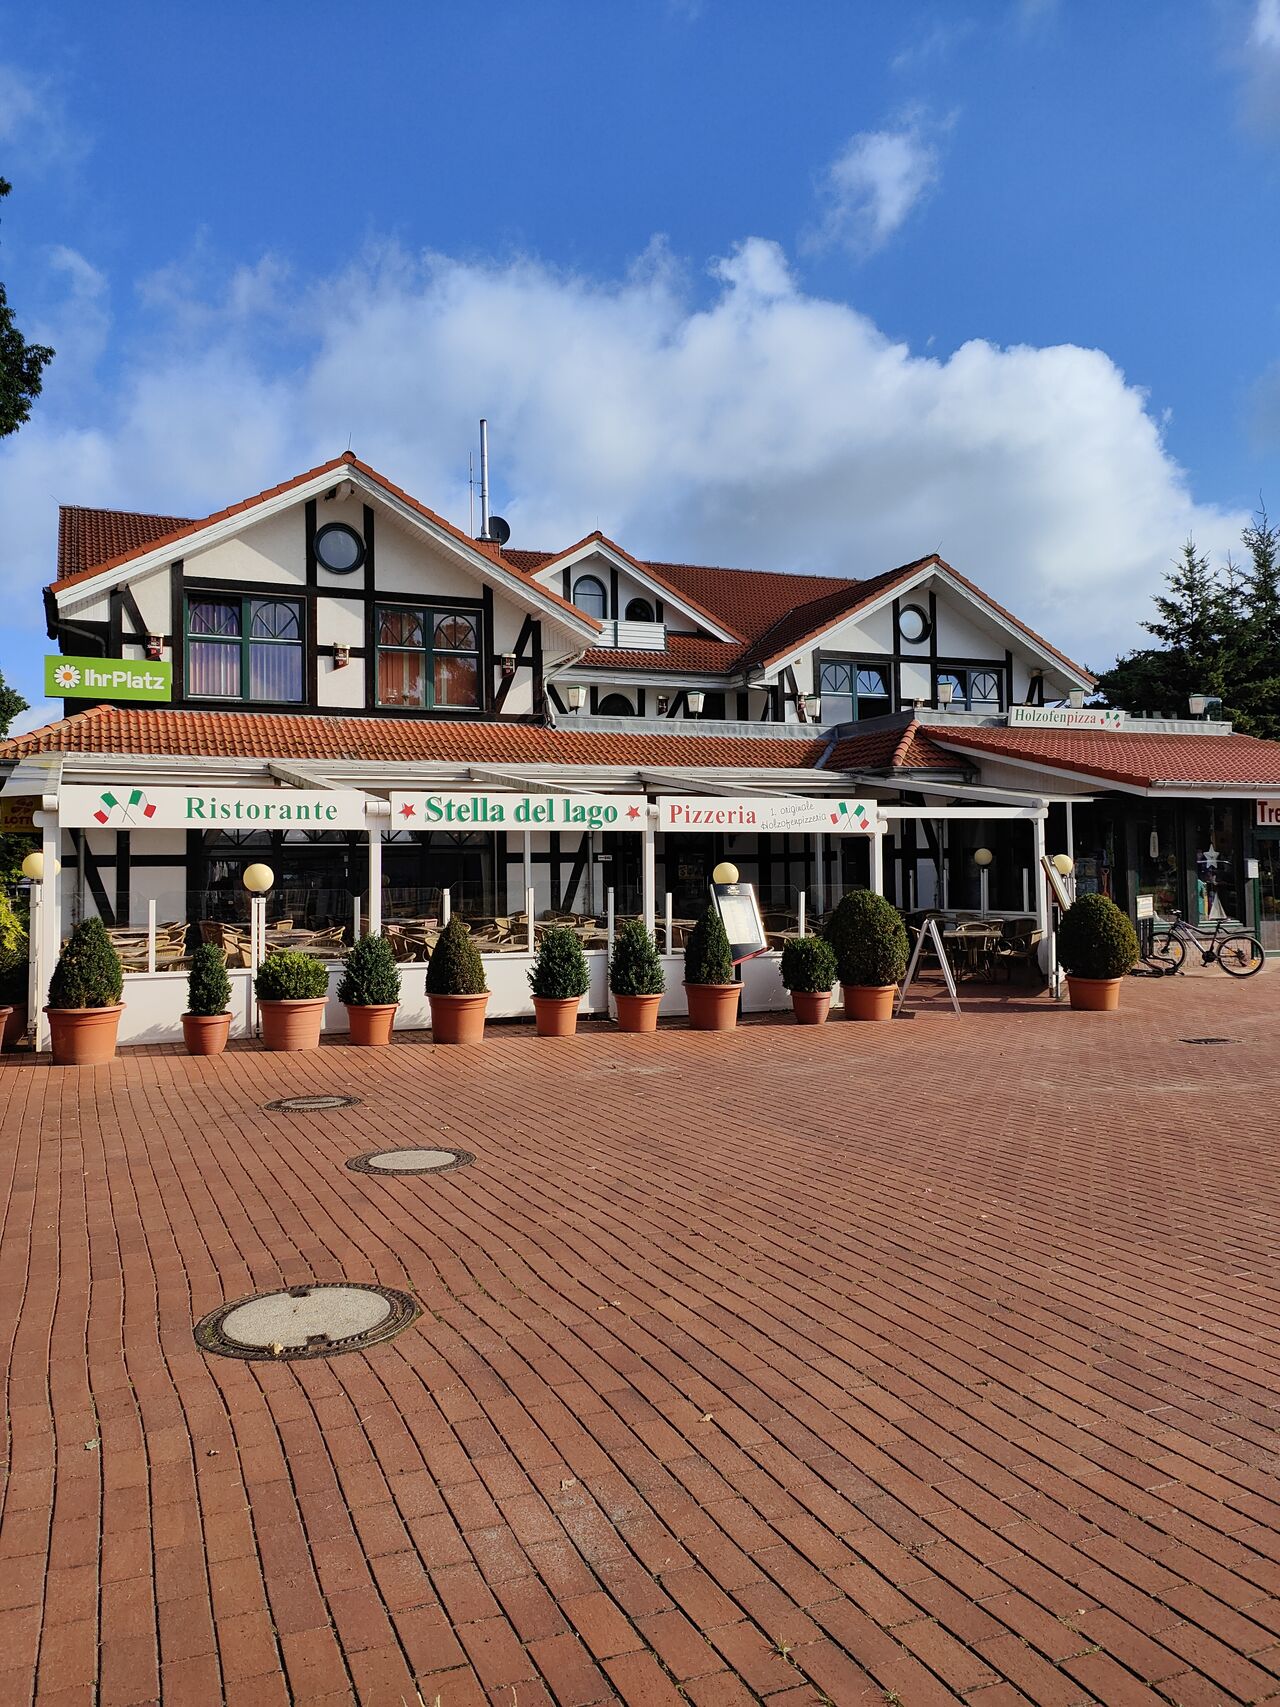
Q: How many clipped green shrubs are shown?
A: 11